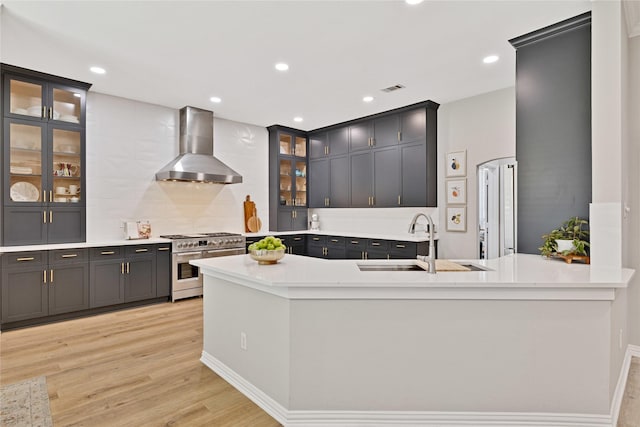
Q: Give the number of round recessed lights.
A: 7